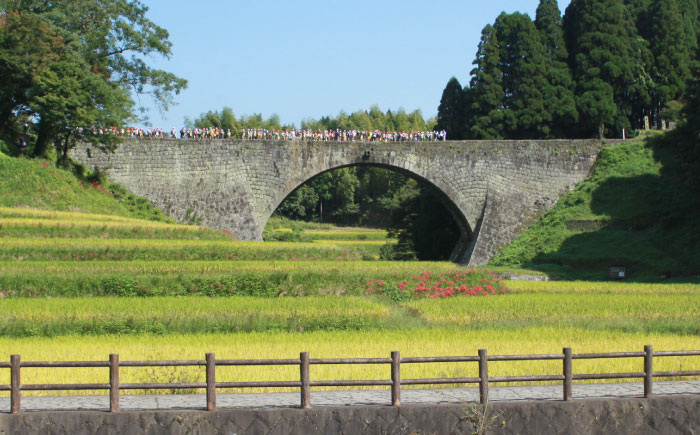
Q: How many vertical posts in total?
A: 8